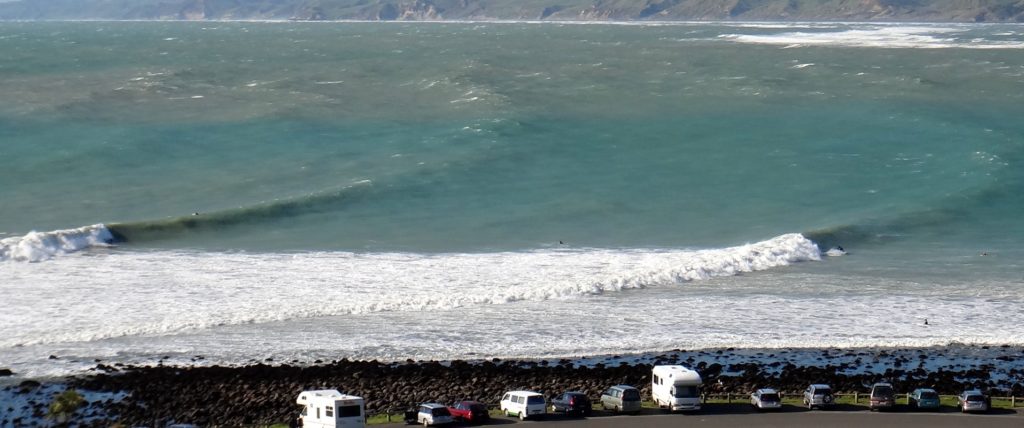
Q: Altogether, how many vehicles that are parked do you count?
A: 12